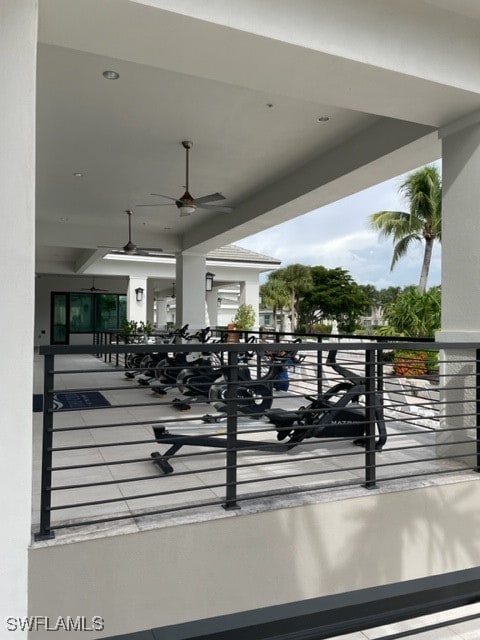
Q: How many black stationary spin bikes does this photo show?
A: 5